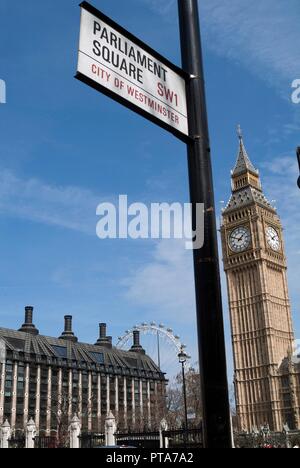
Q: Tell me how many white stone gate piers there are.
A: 5